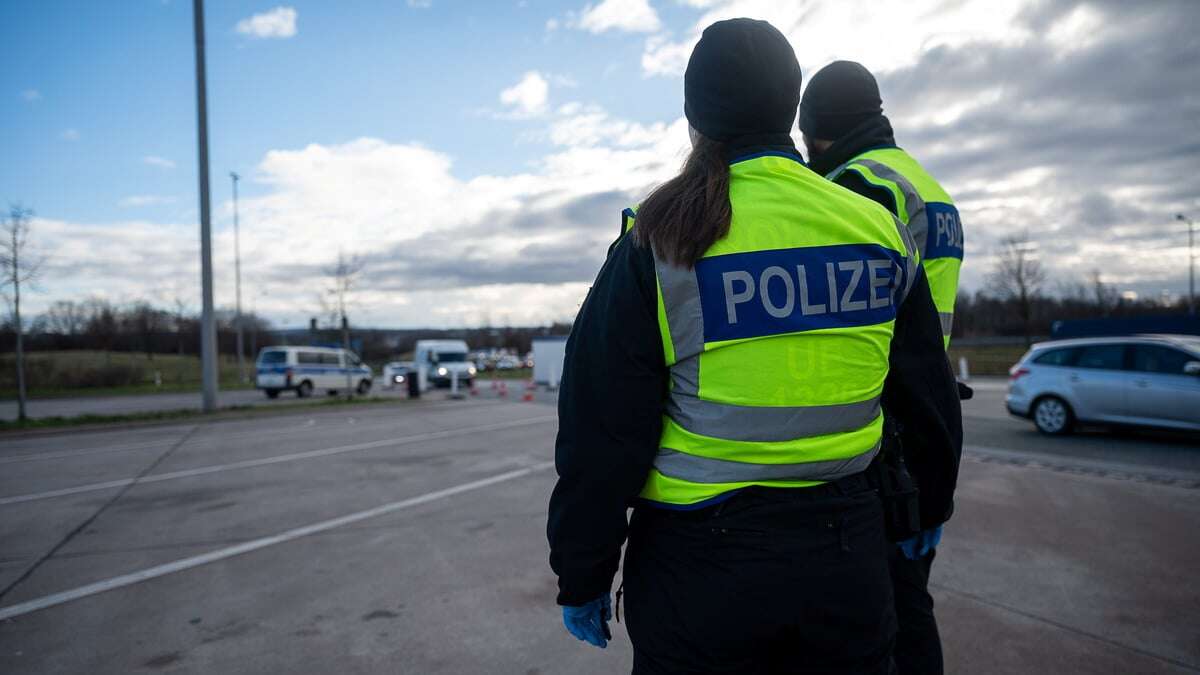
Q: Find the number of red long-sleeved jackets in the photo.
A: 0